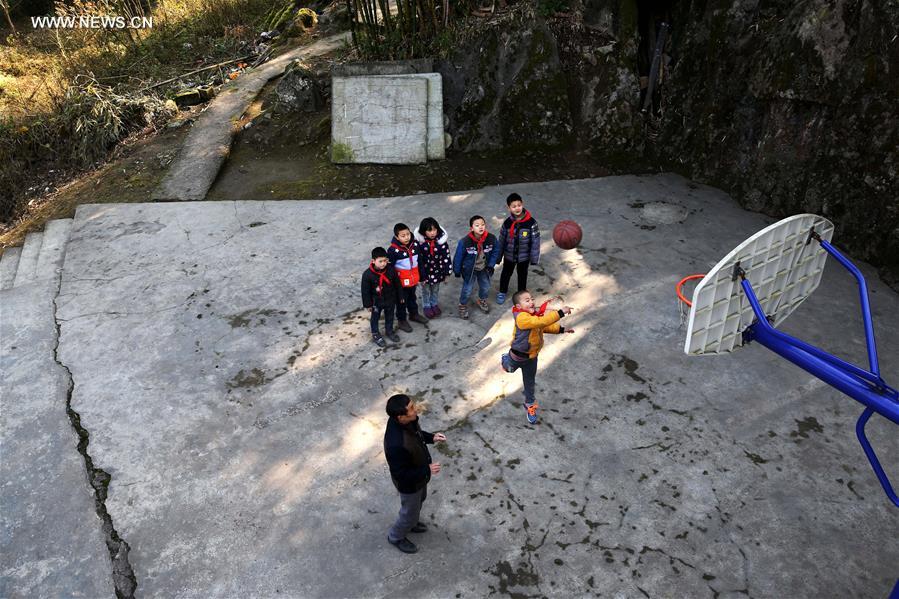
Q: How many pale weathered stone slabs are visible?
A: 2